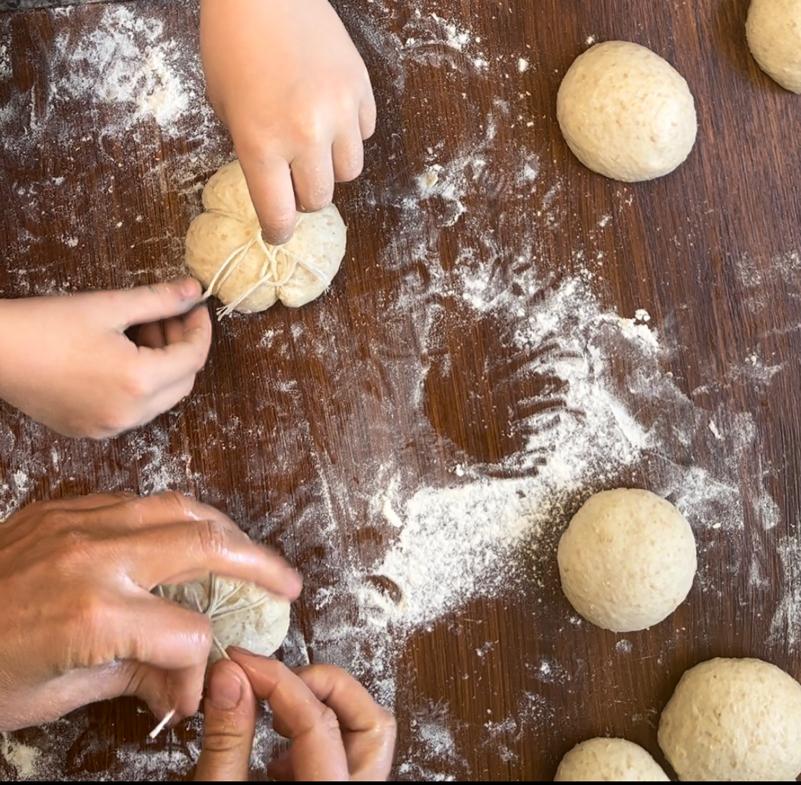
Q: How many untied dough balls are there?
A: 5